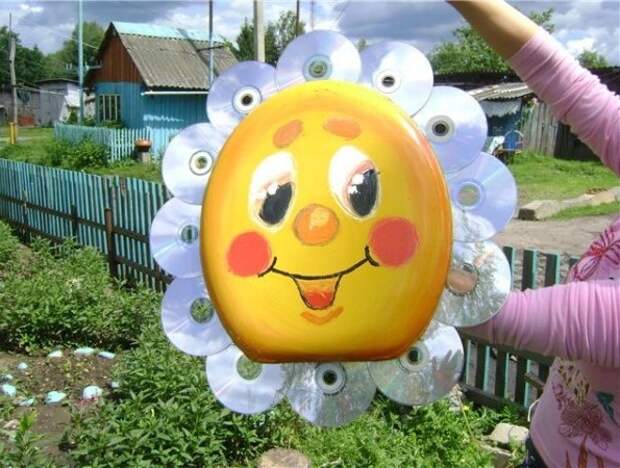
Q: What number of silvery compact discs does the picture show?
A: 12